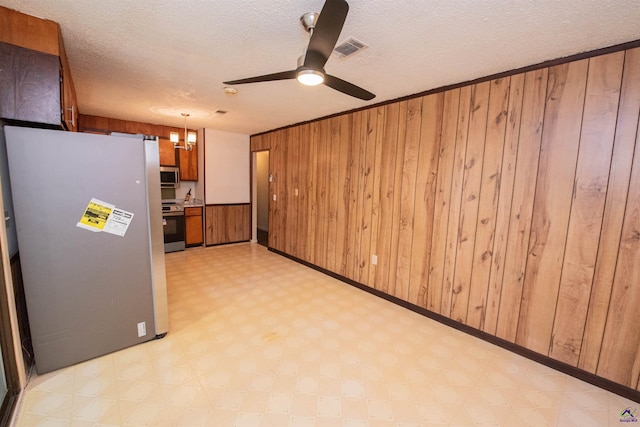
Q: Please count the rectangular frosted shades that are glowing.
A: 2